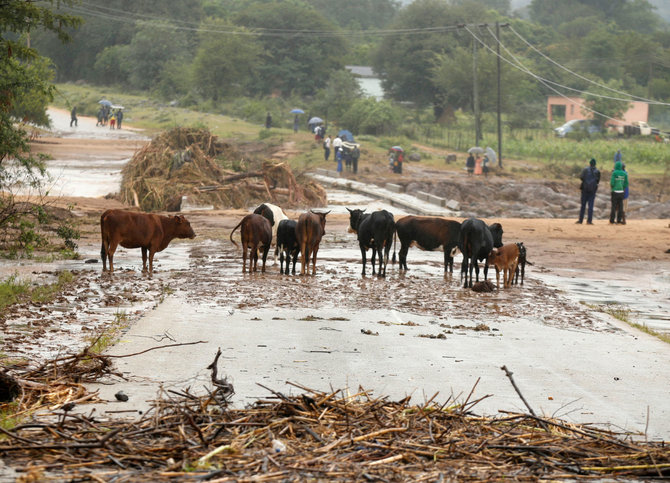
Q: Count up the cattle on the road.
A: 10